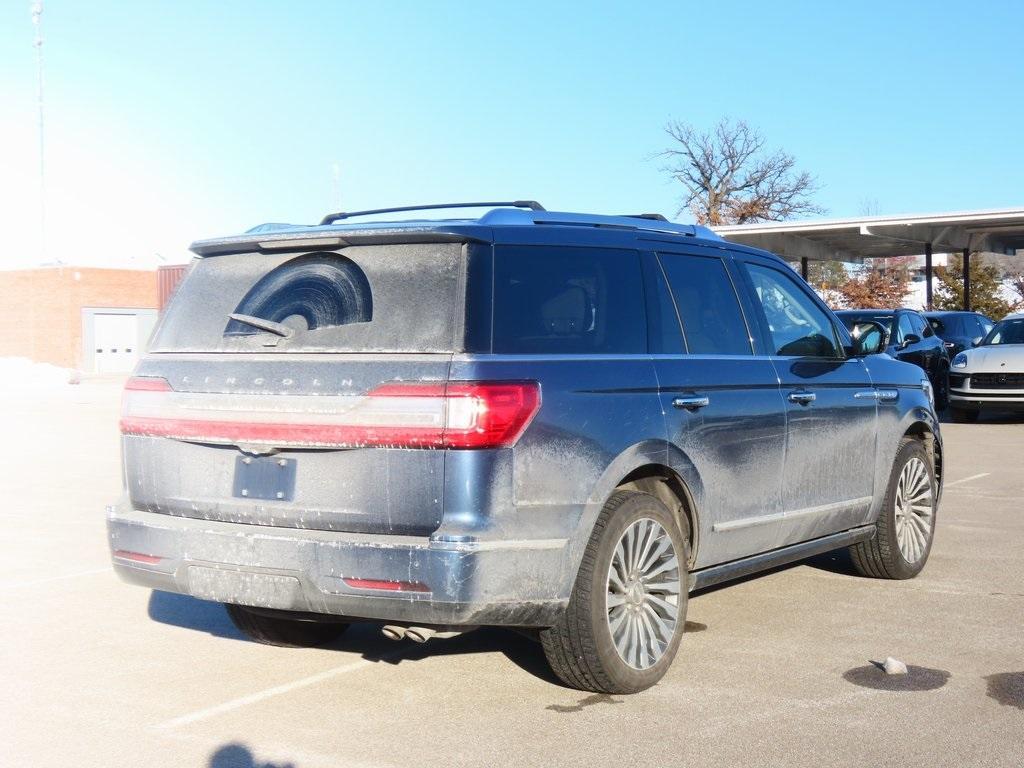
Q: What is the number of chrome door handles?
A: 2